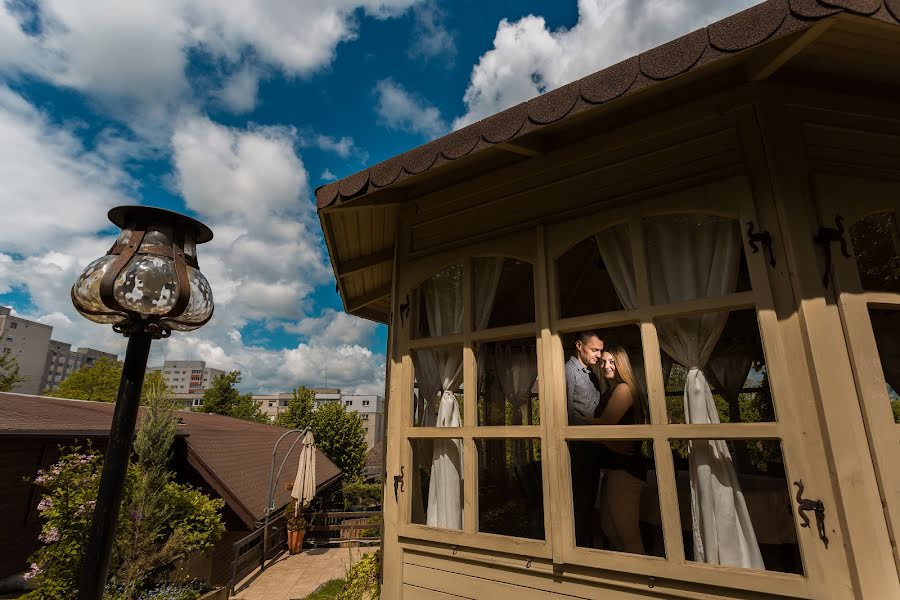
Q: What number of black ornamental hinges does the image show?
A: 5